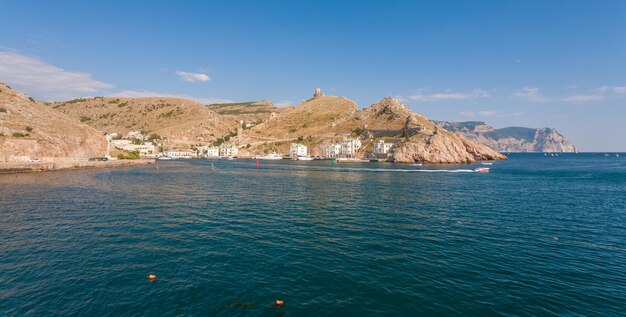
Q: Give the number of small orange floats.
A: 2